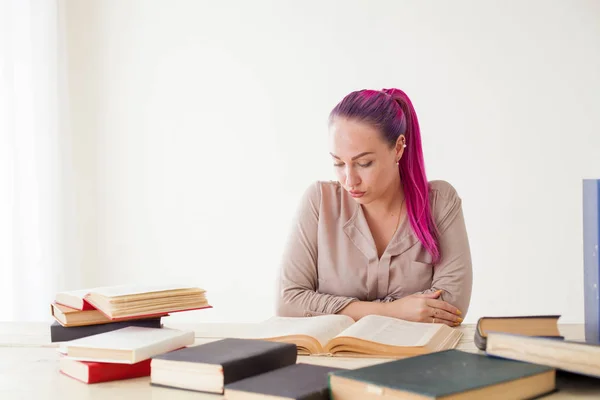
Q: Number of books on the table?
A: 12